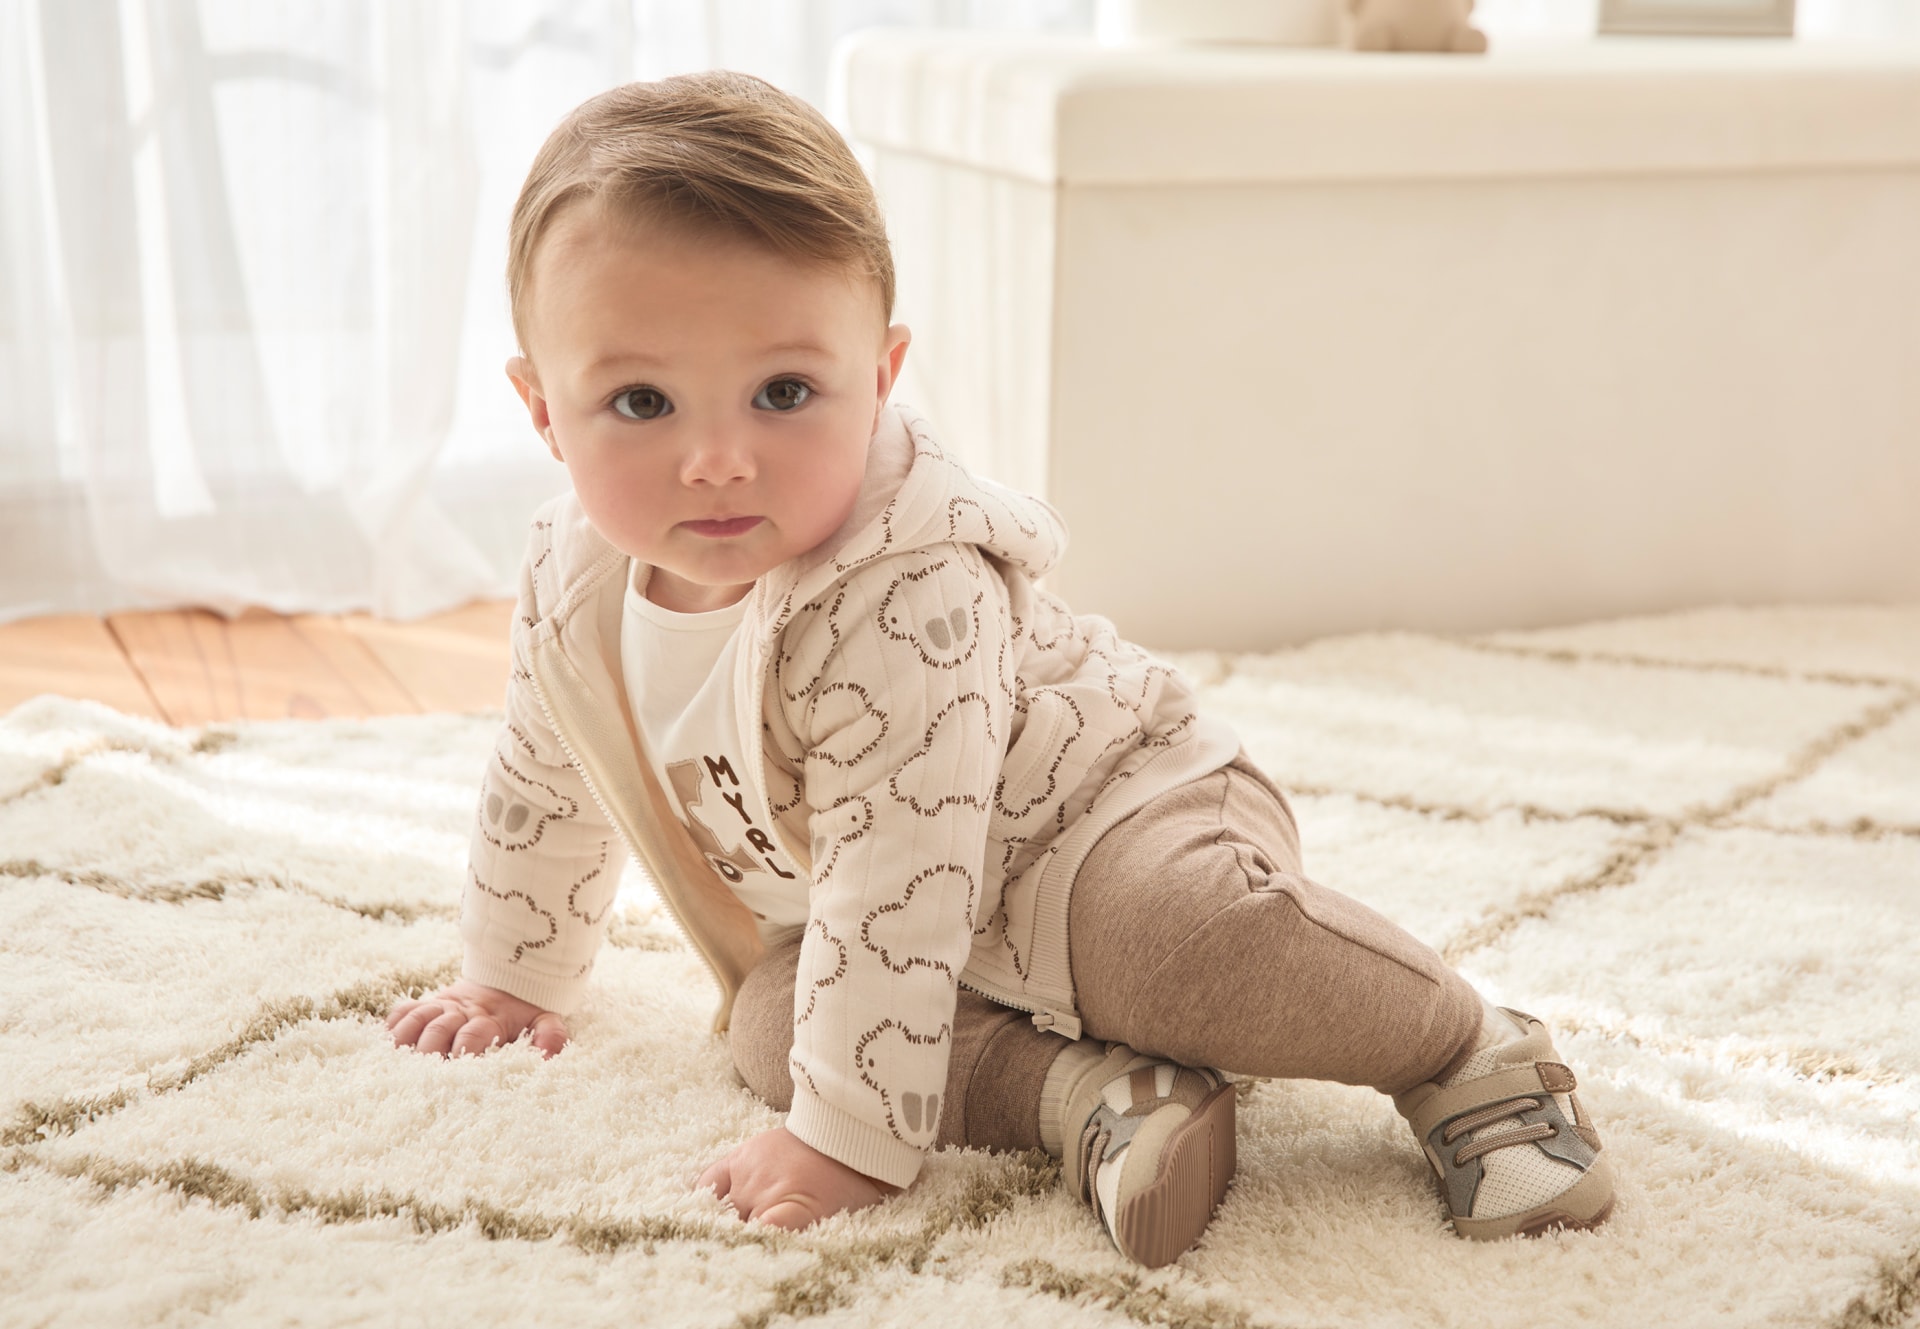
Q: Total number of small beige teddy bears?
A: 1